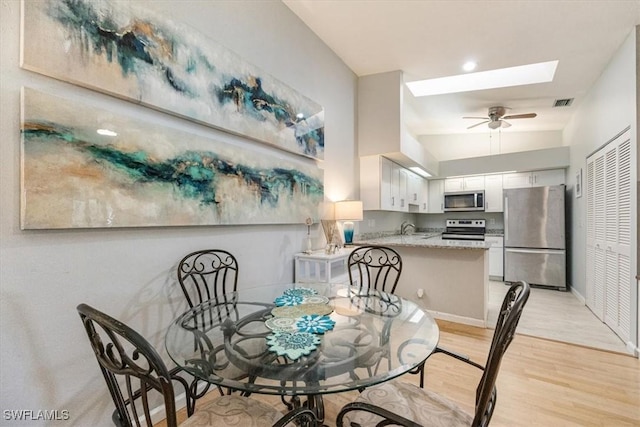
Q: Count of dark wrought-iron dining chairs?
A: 4